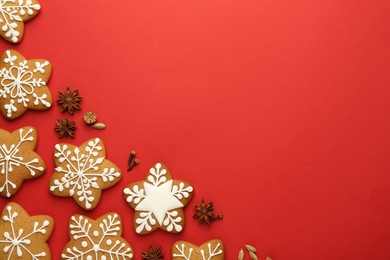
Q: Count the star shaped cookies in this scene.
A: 8